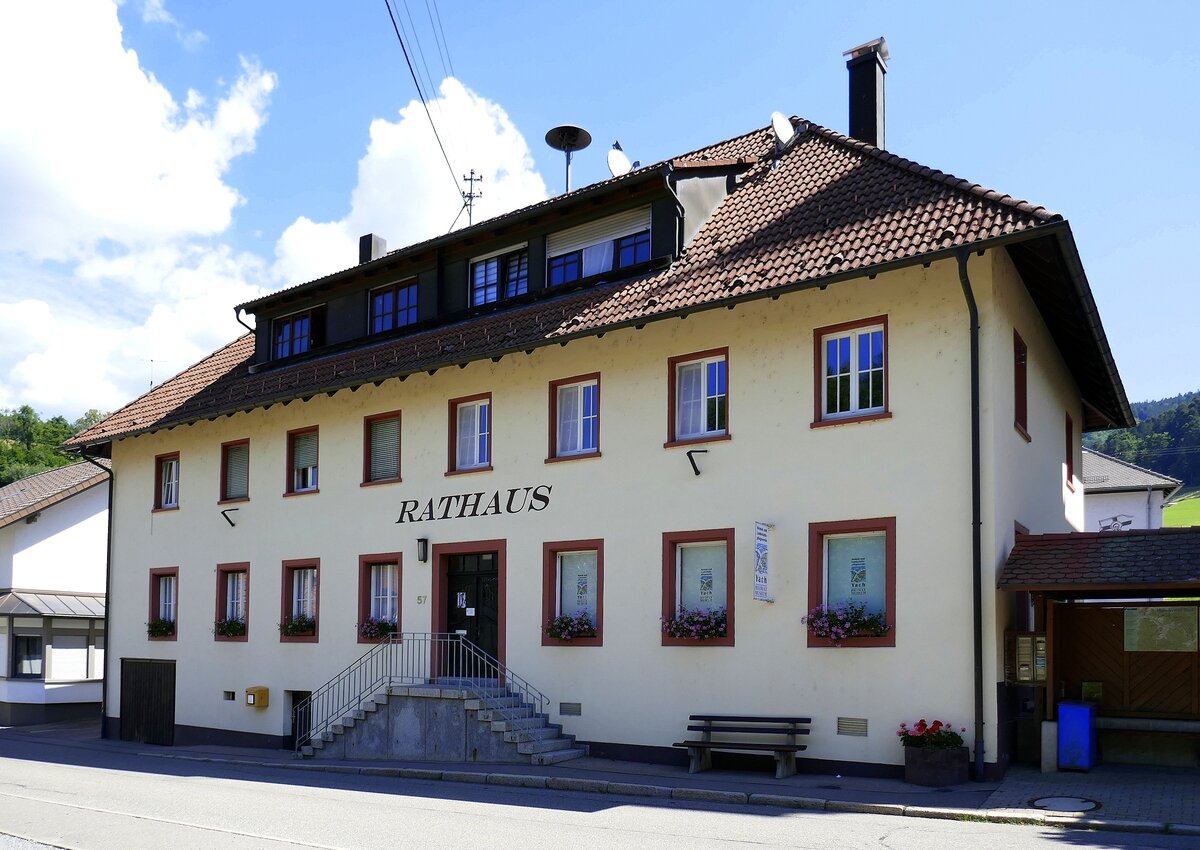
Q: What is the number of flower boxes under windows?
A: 7